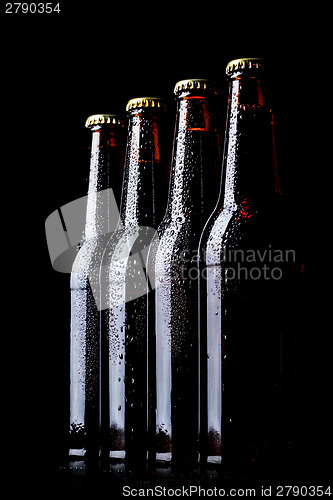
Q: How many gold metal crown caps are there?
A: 4